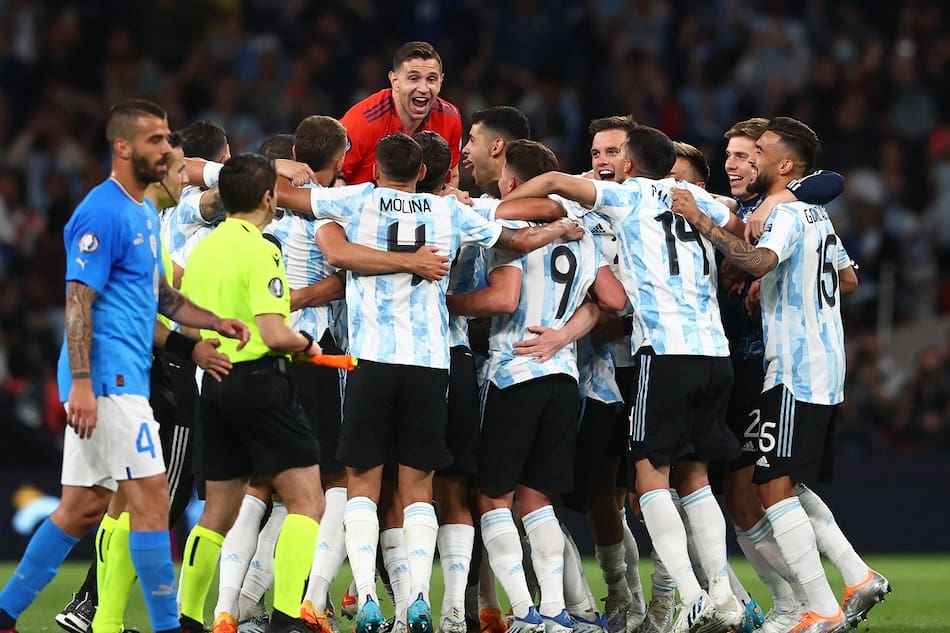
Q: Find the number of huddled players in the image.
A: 13